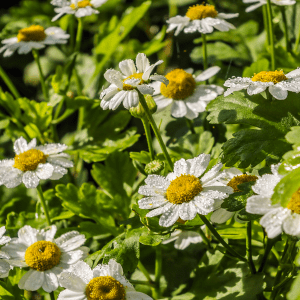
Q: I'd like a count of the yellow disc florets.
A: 12